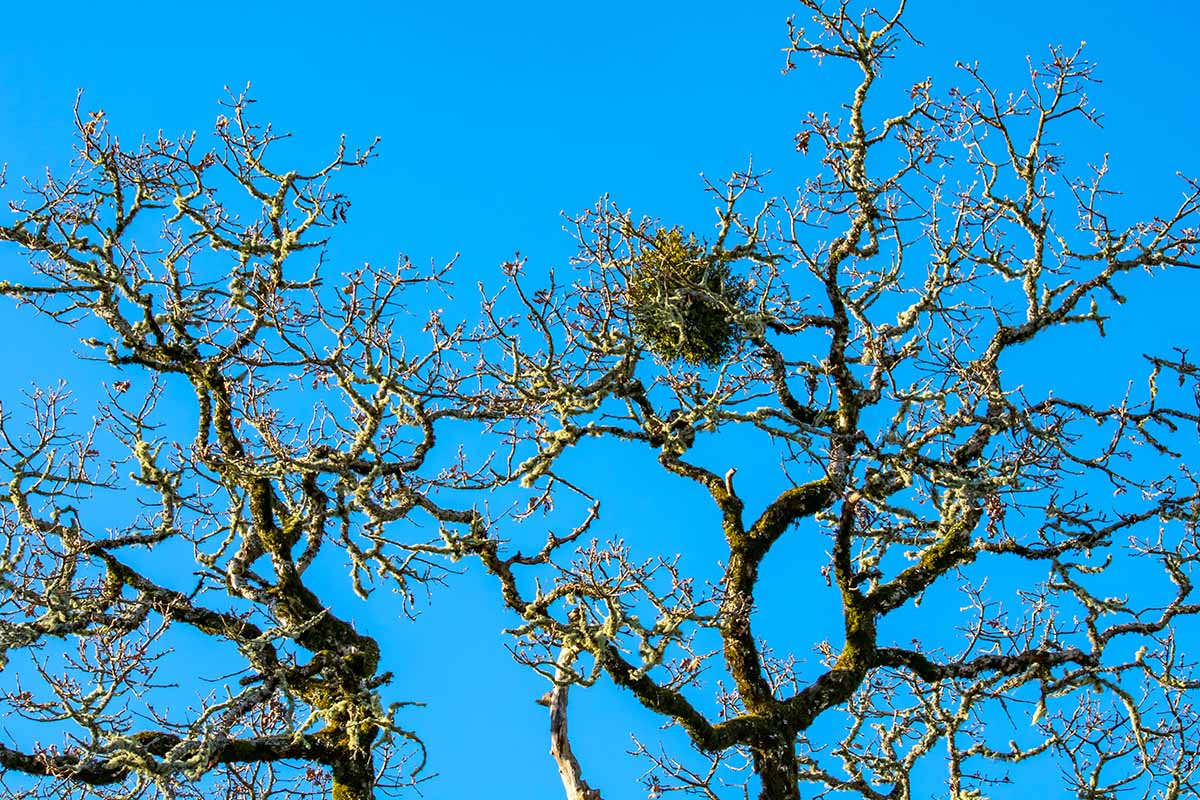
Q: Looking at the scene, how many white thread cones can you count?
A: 0